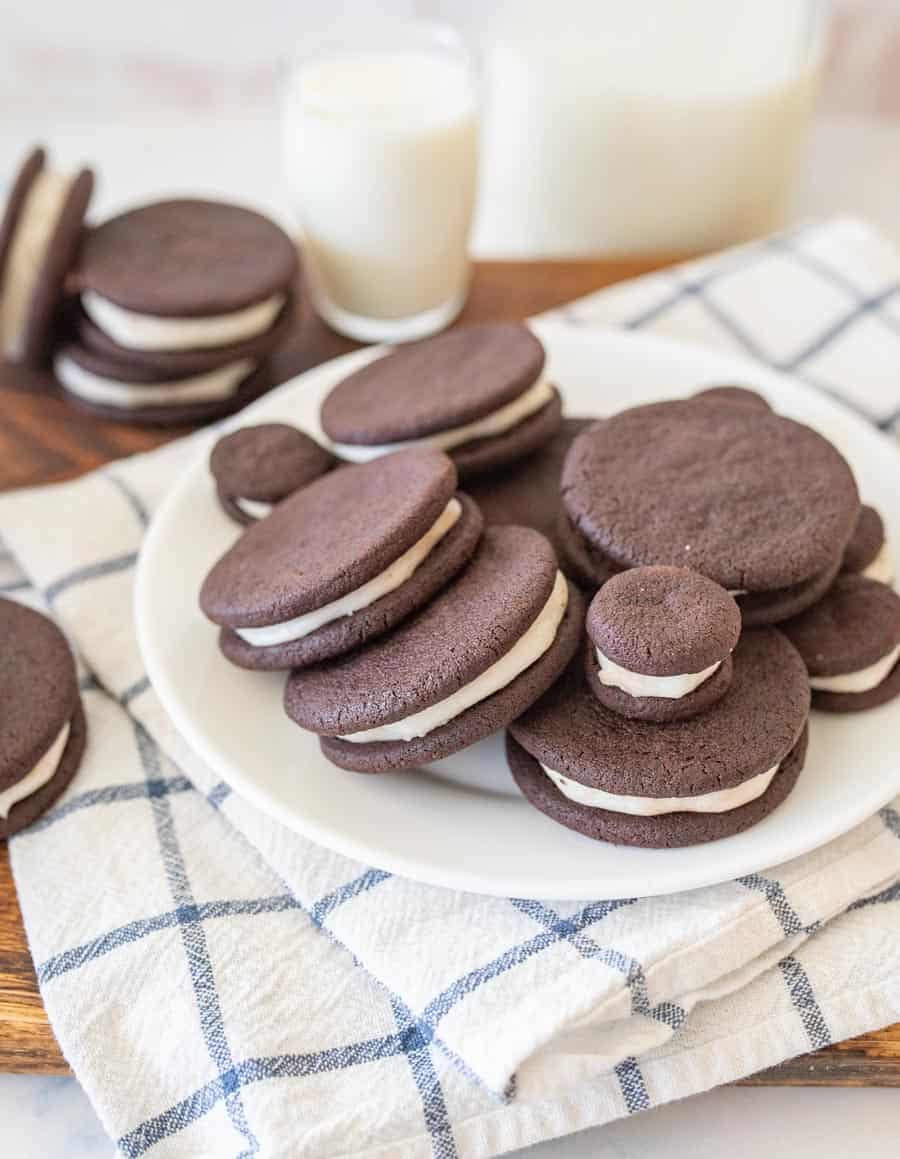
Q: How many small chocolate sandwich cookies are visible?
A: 5